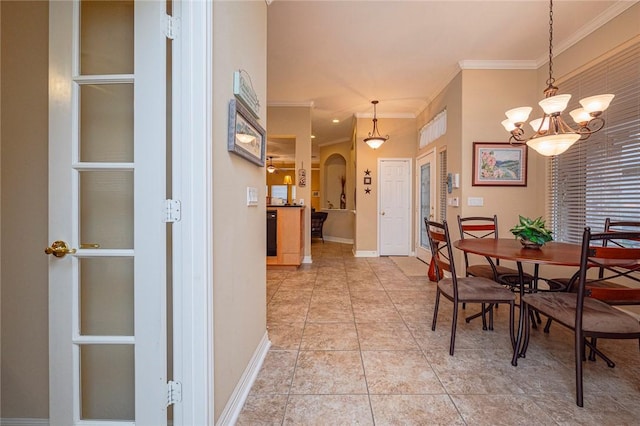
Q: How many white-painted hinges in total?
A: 3